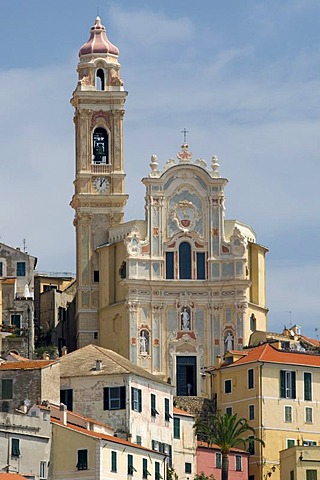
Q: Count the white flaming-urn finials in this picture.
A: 2